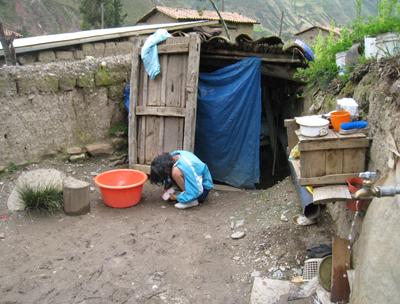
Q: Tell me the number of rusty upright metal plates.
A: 1